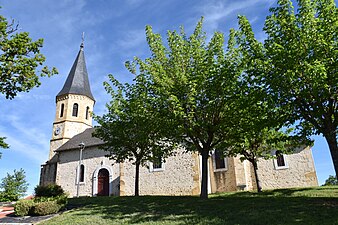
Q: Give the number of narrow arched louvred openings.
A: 3